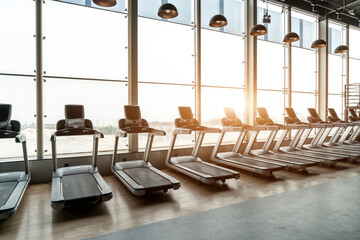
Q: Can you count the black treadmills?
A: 10